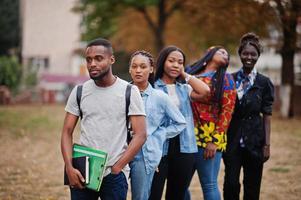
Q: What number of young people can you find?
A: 5